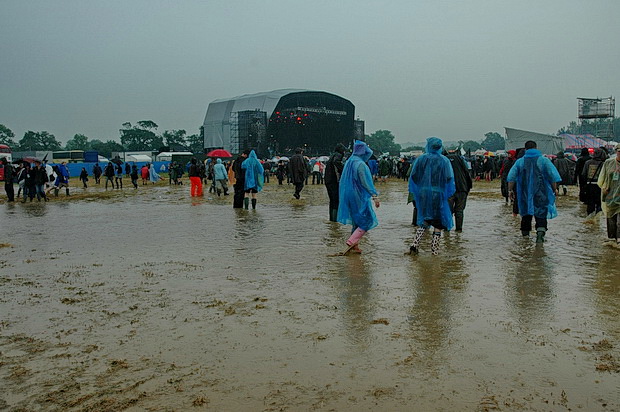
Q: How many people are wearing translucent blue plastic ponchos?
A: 4